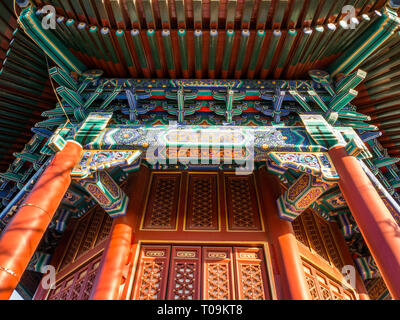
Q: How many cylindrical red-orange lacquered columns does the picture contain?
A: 4